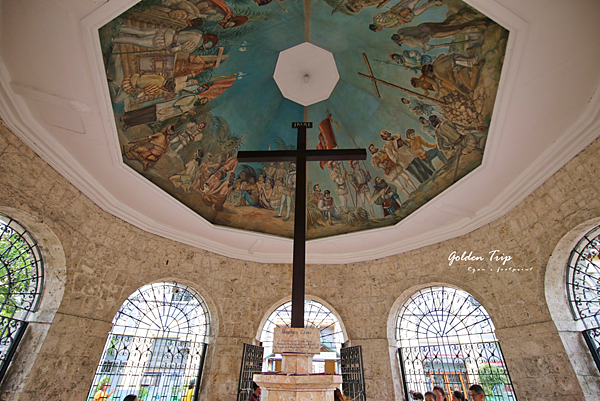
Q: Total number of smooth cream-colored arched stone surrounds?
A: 5